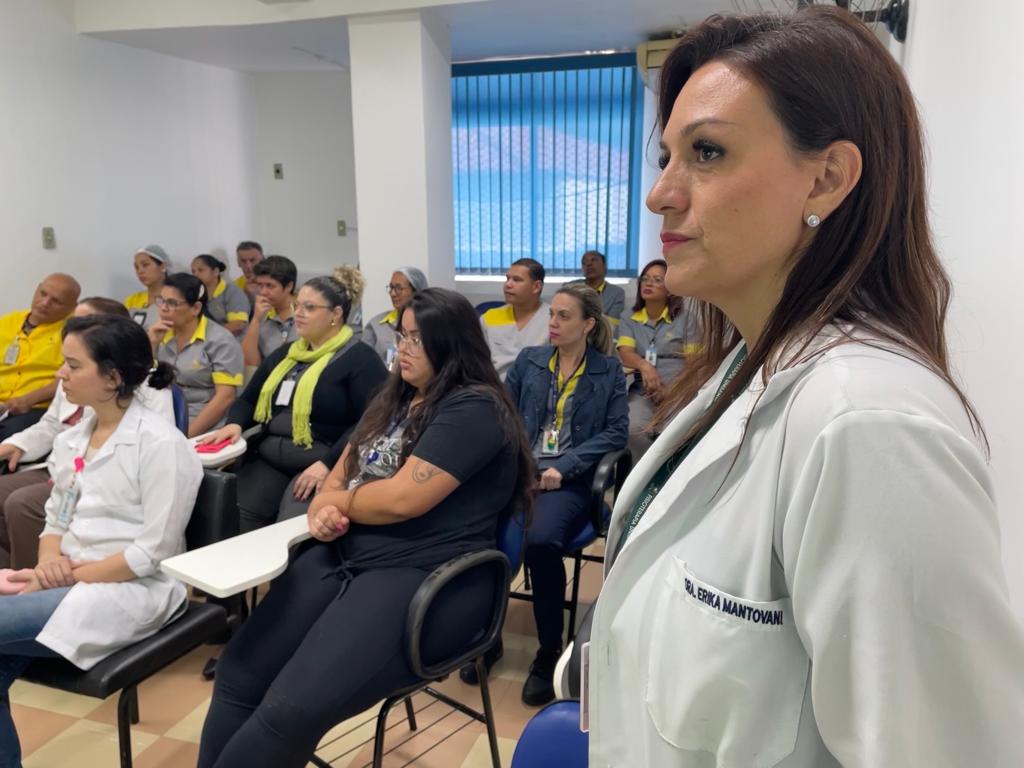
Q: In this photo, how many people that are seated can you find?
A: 15